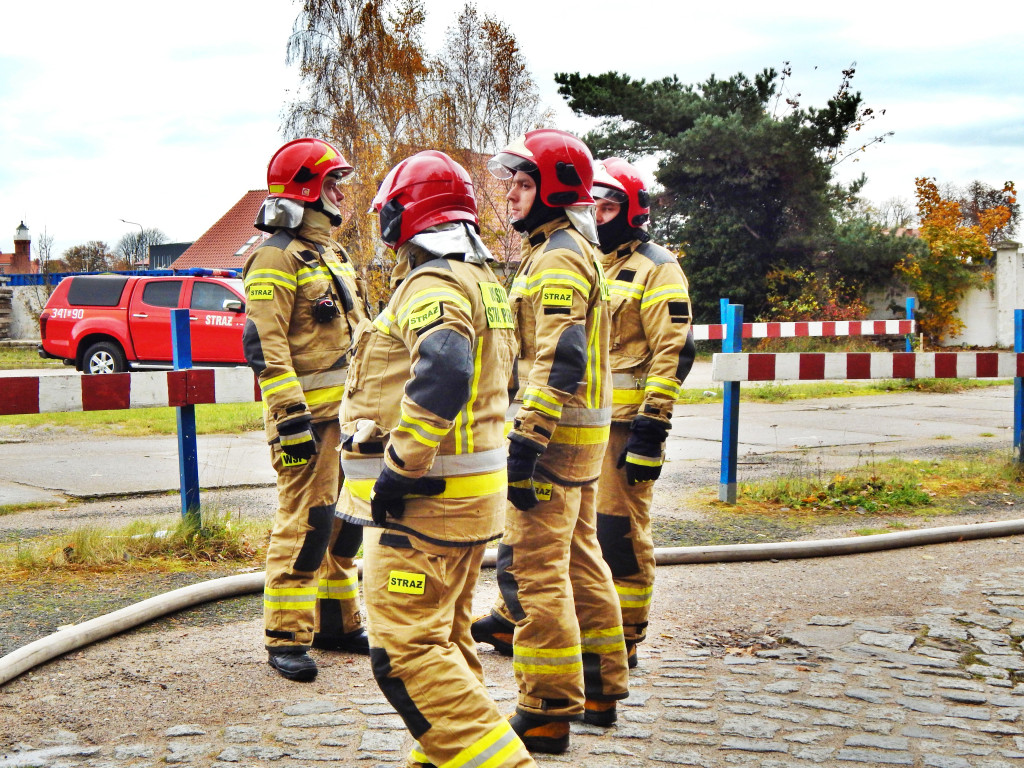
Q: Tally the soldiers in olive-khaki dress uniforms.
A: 0